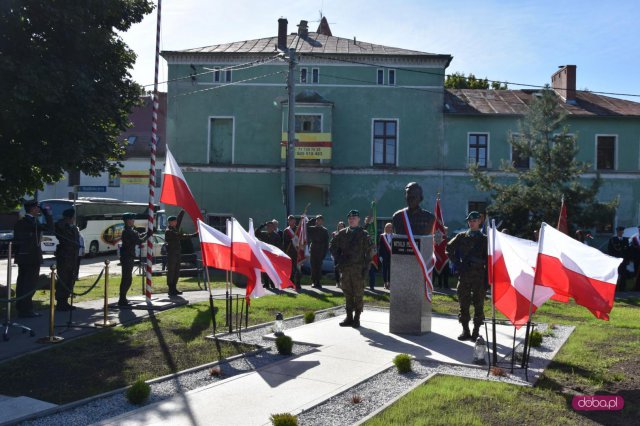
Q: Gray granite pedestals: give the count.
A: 1